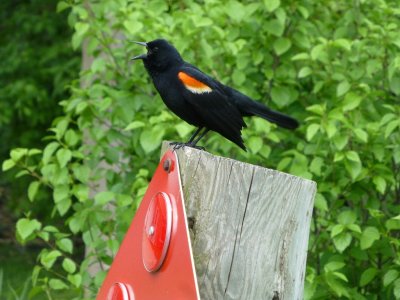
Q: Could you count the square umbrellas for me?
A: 0